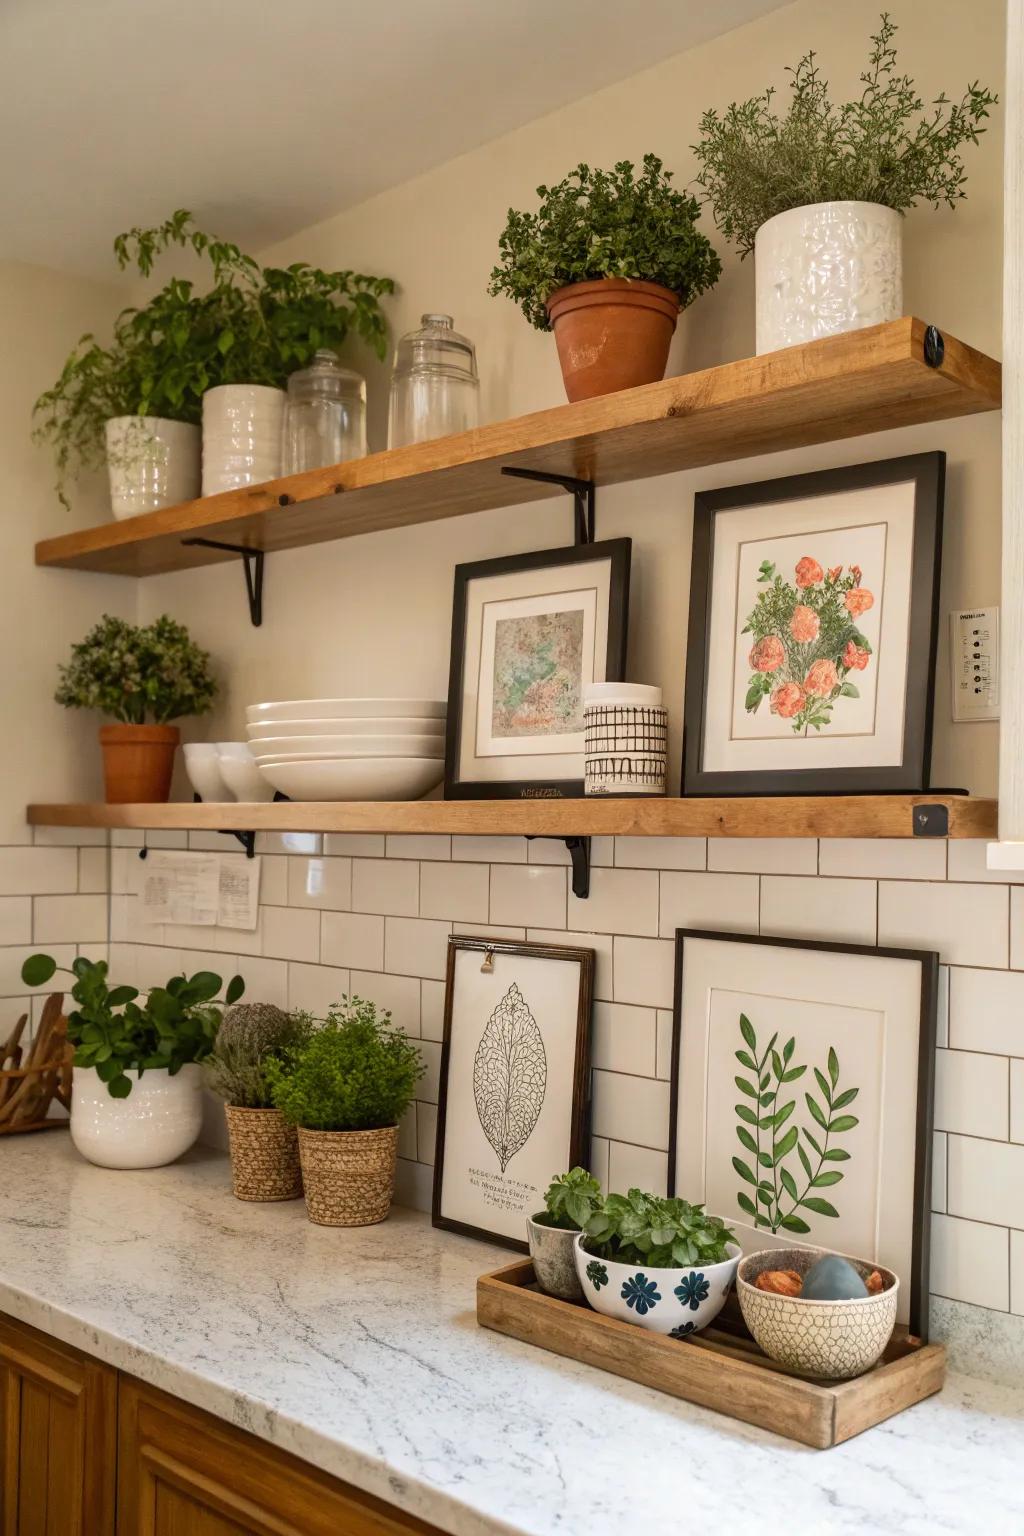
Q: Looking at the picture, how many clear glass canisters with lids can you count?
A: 2